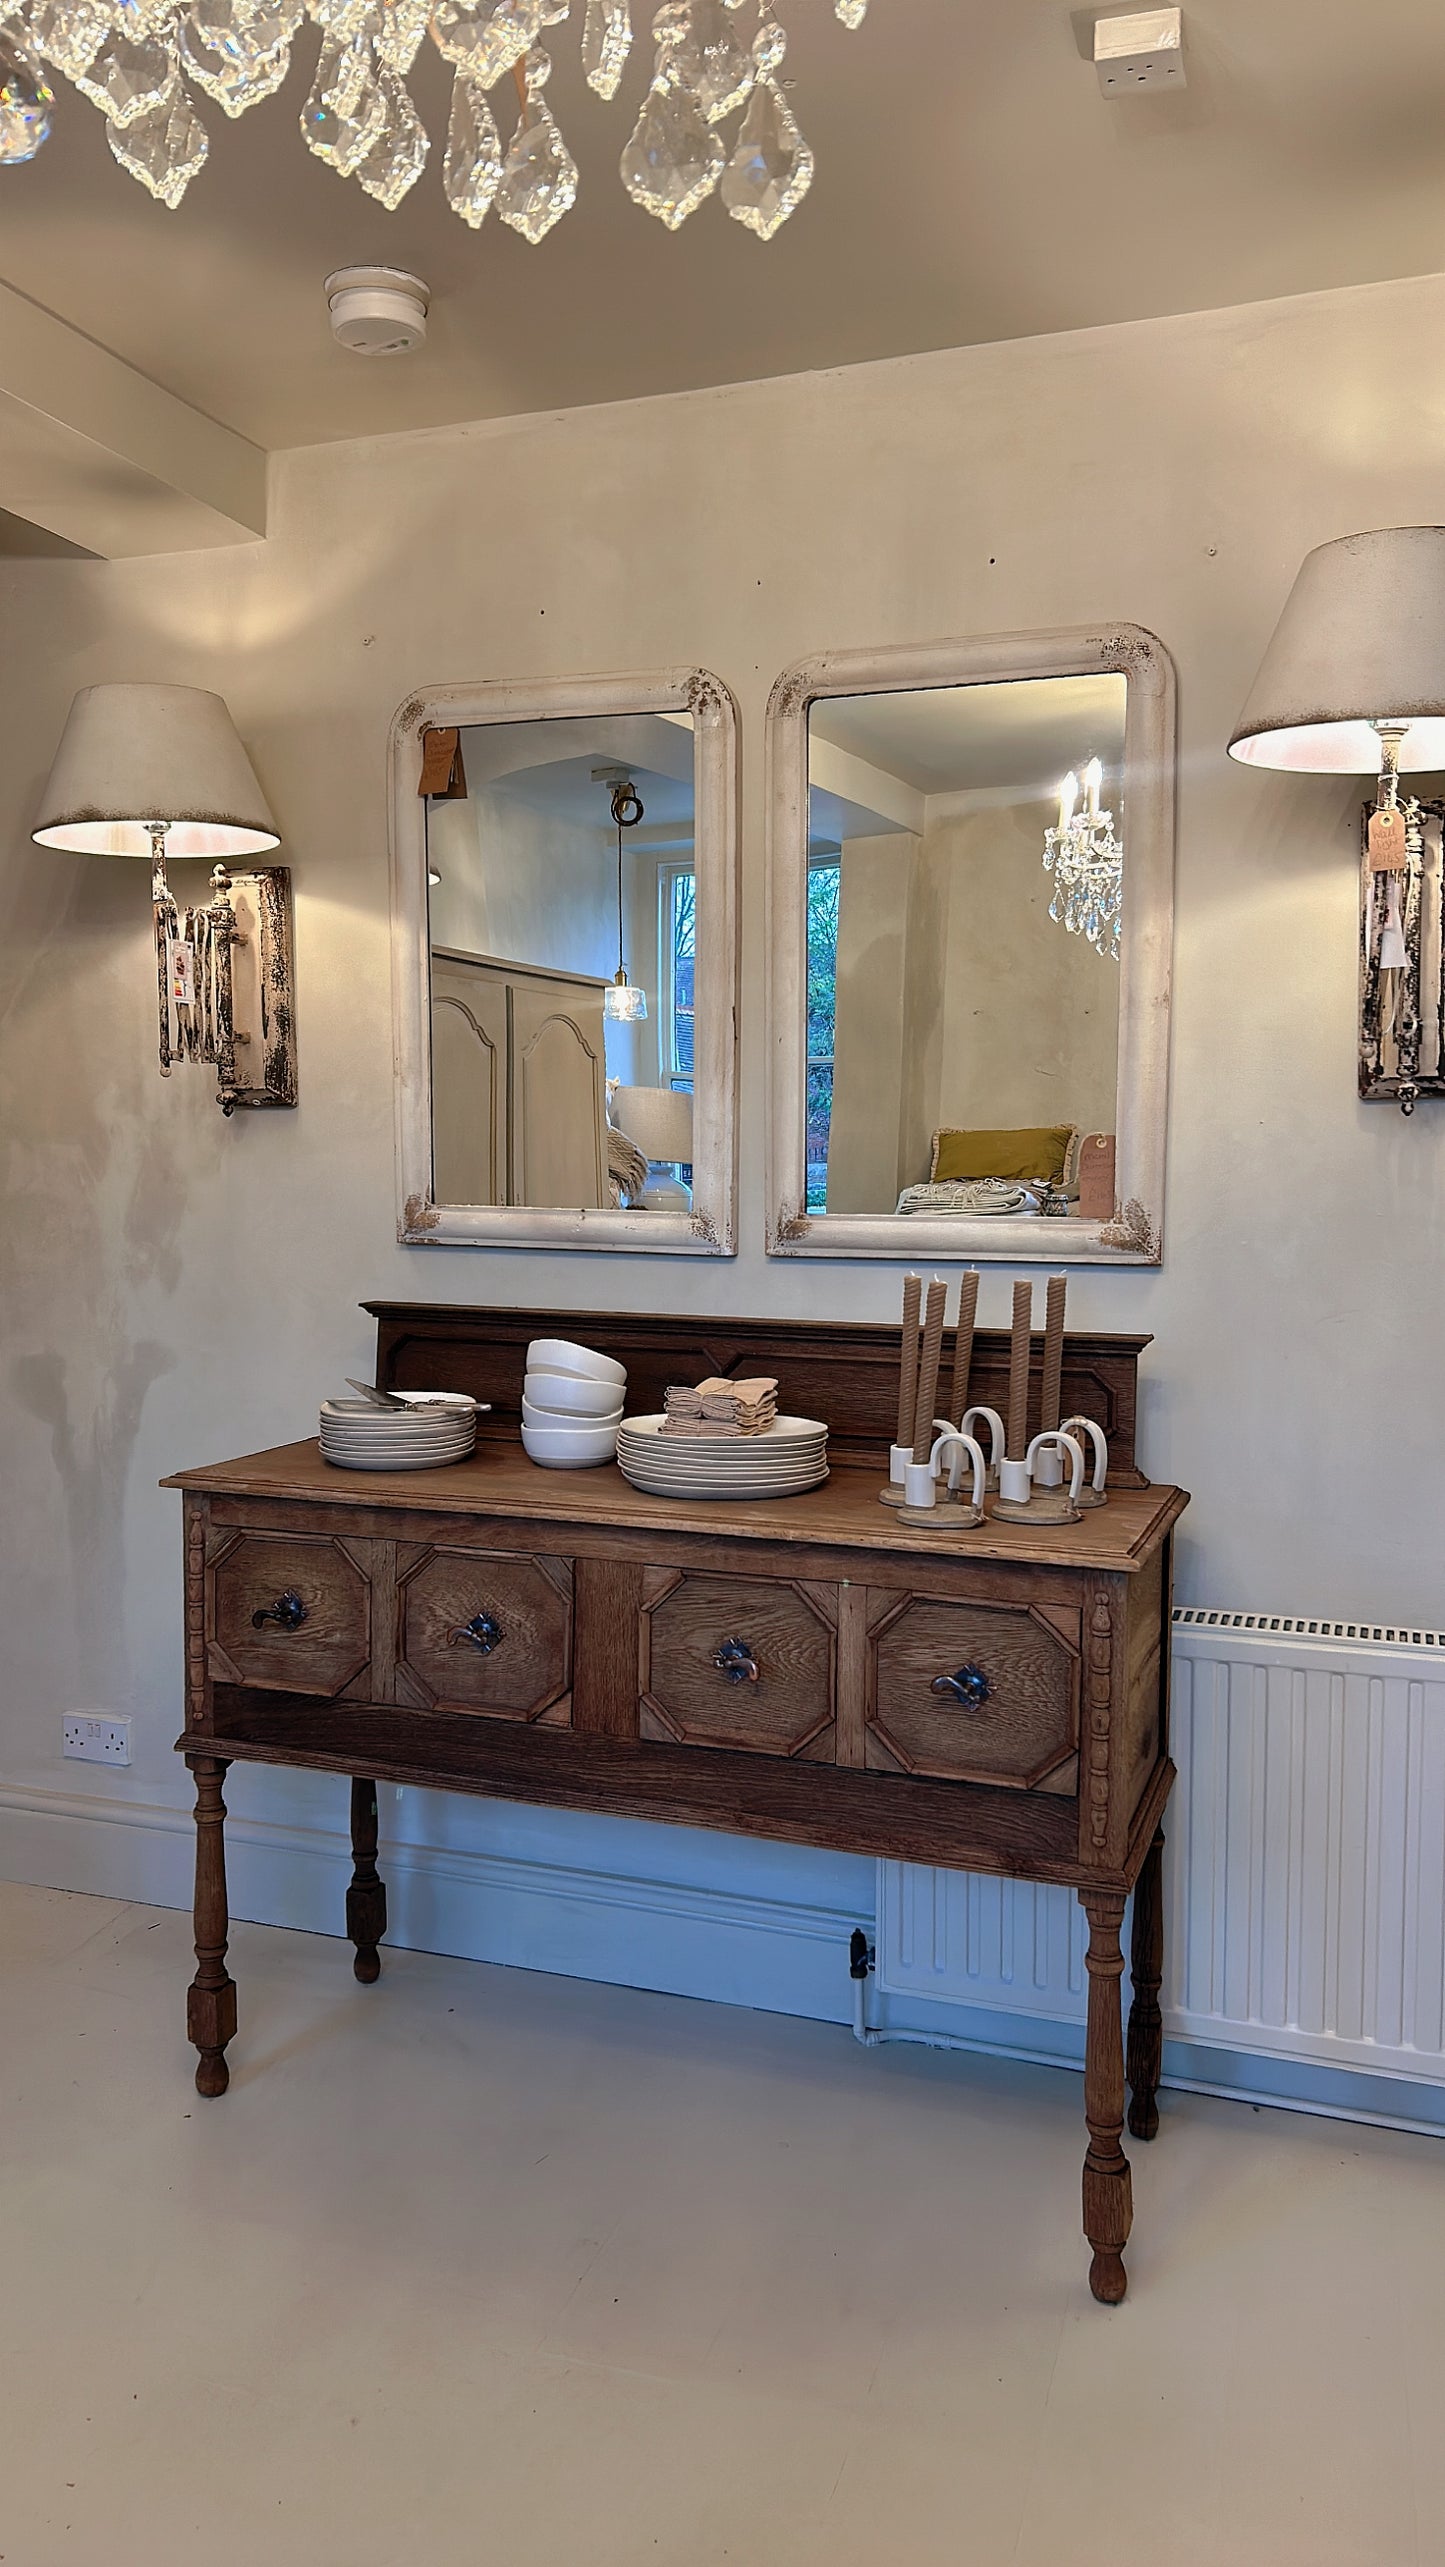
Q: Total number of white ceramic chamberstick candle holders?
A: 5